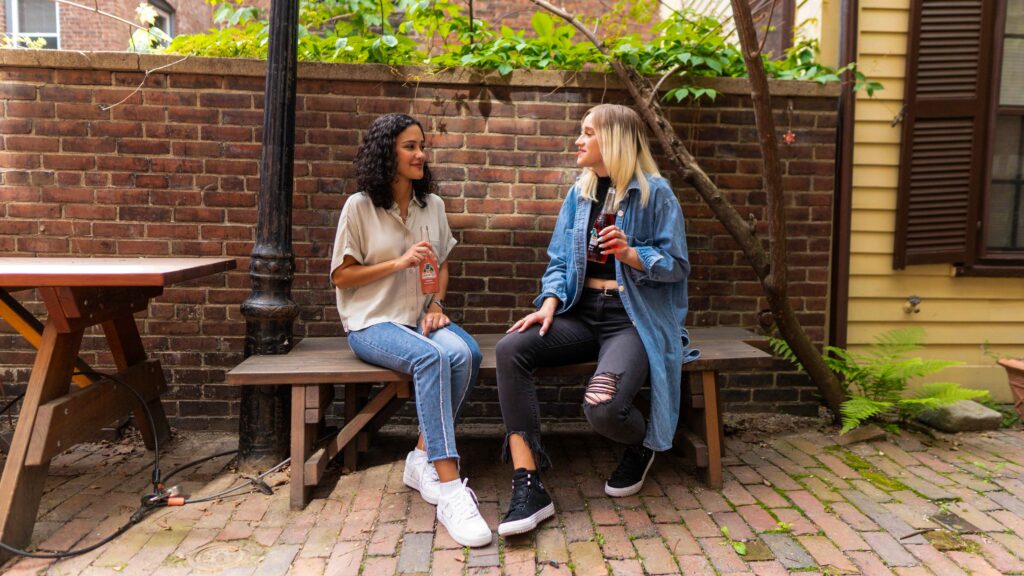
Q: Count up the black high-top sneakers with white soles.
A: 2